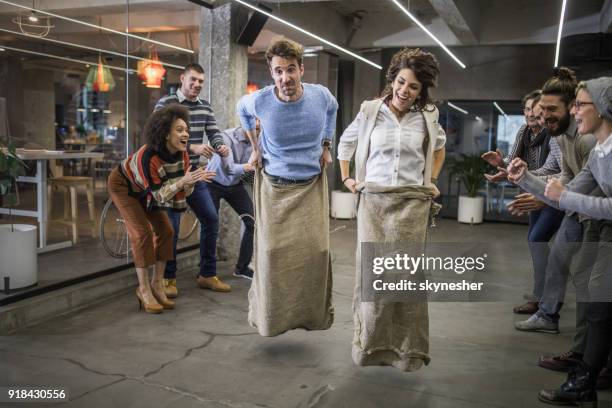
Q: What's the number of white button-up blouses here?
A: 1